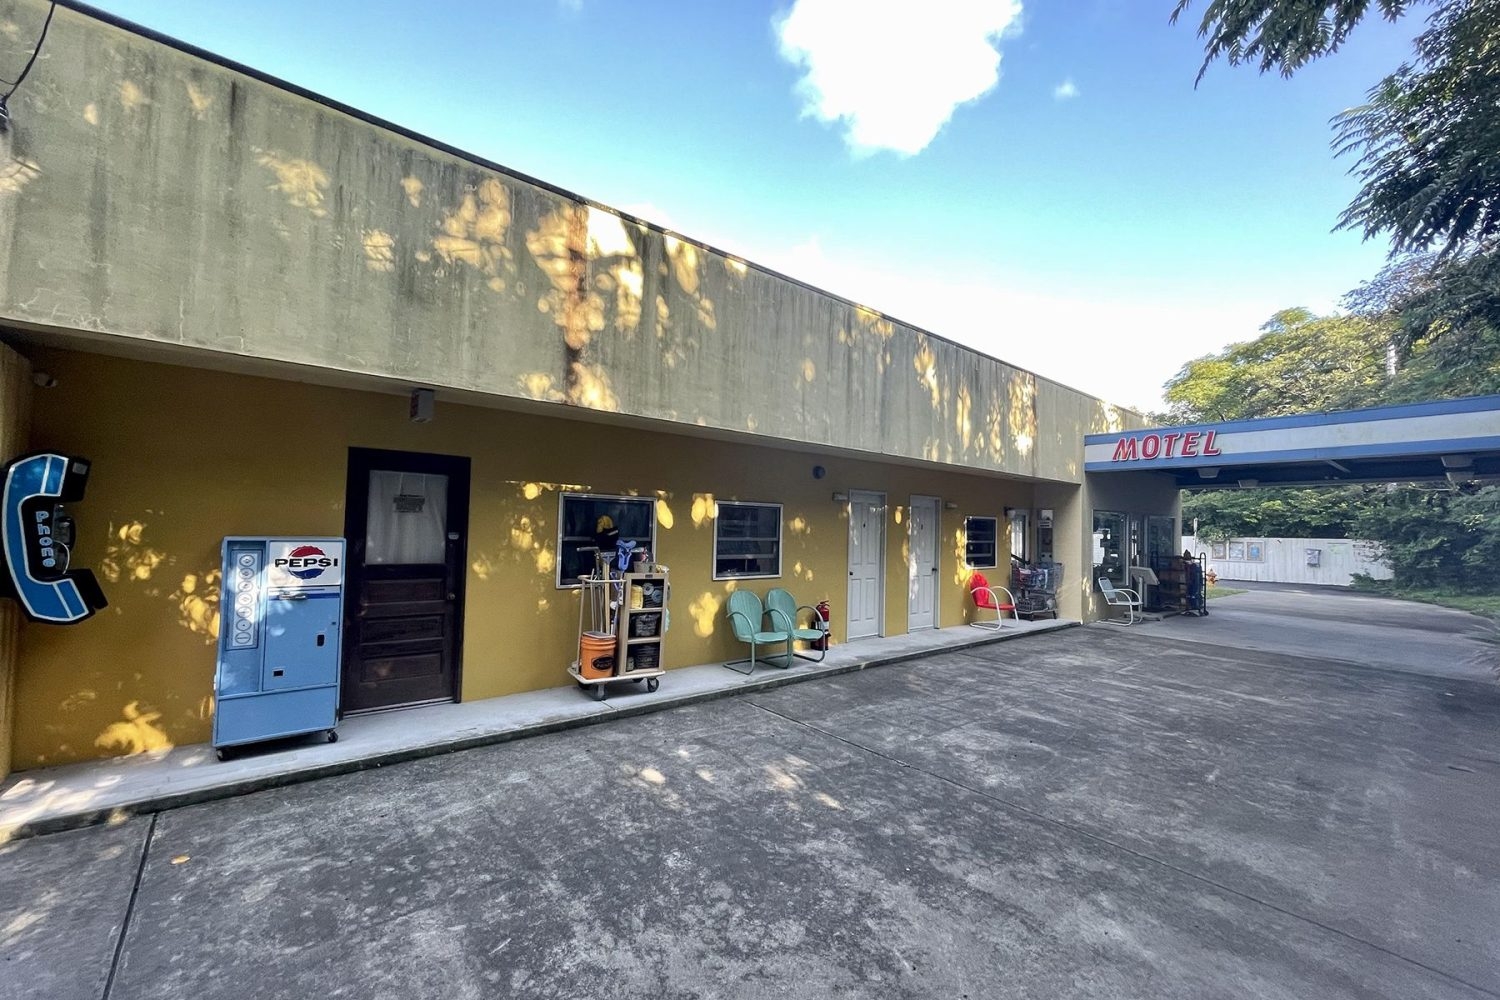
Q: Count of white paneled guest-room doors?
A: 2